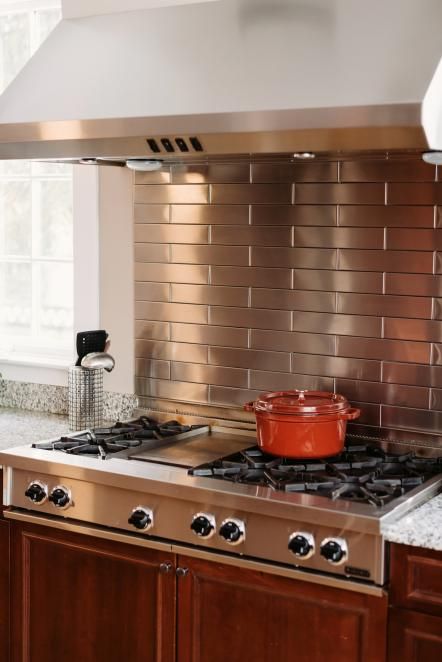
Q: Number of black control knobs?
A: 7